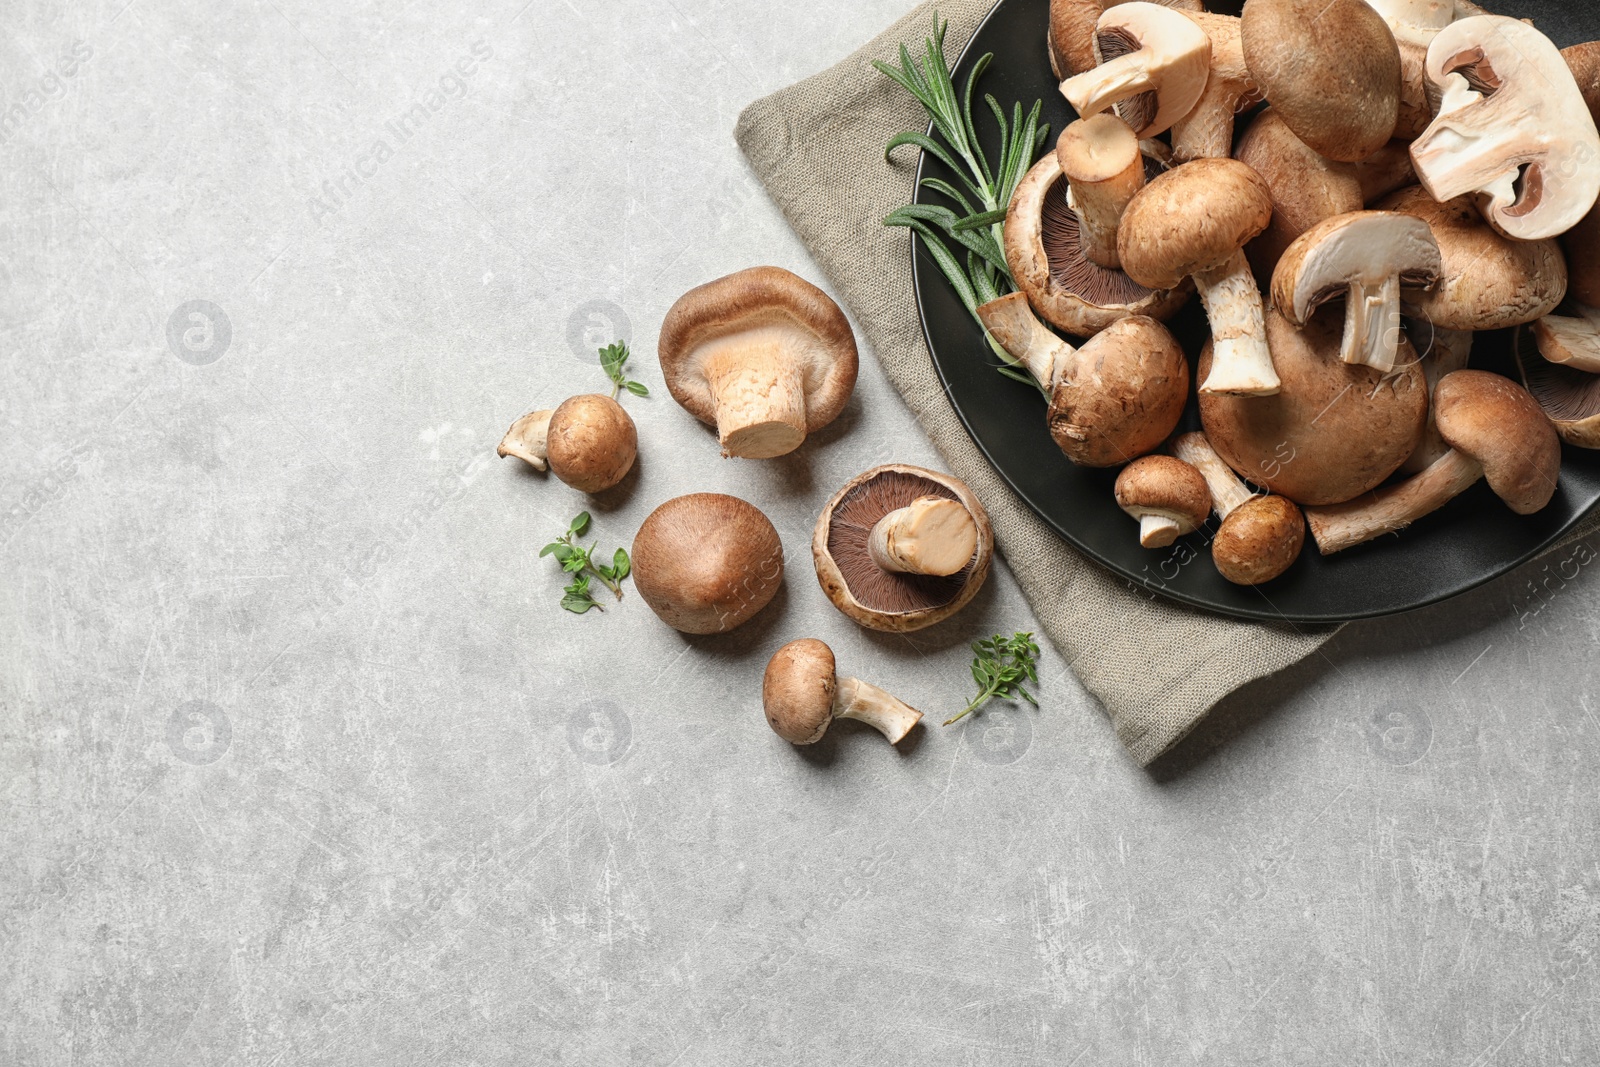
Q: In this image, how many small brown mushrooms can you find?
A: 4